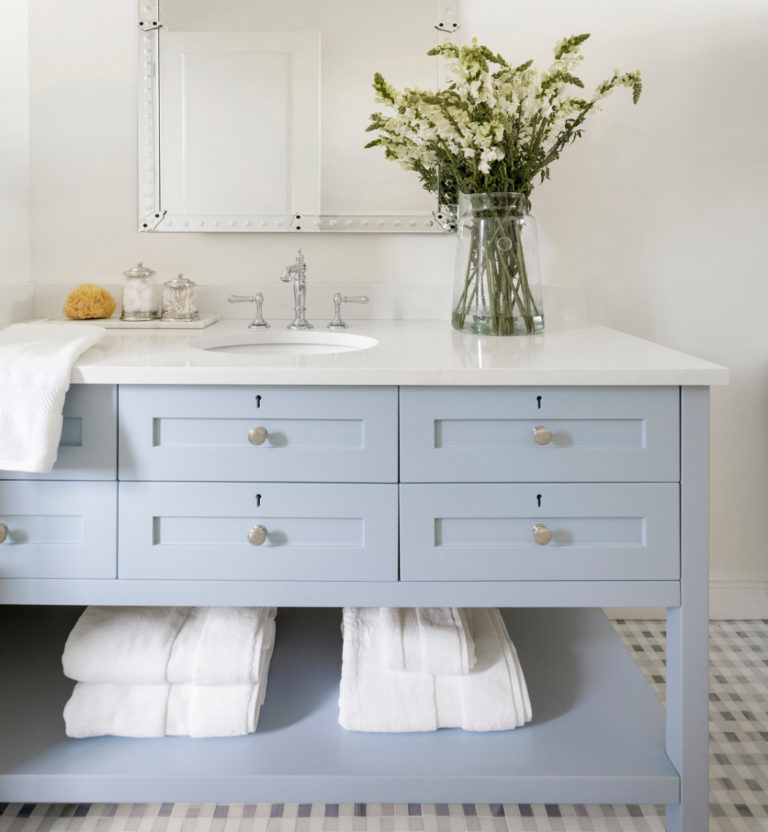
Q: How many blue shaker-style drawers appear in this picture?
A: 6